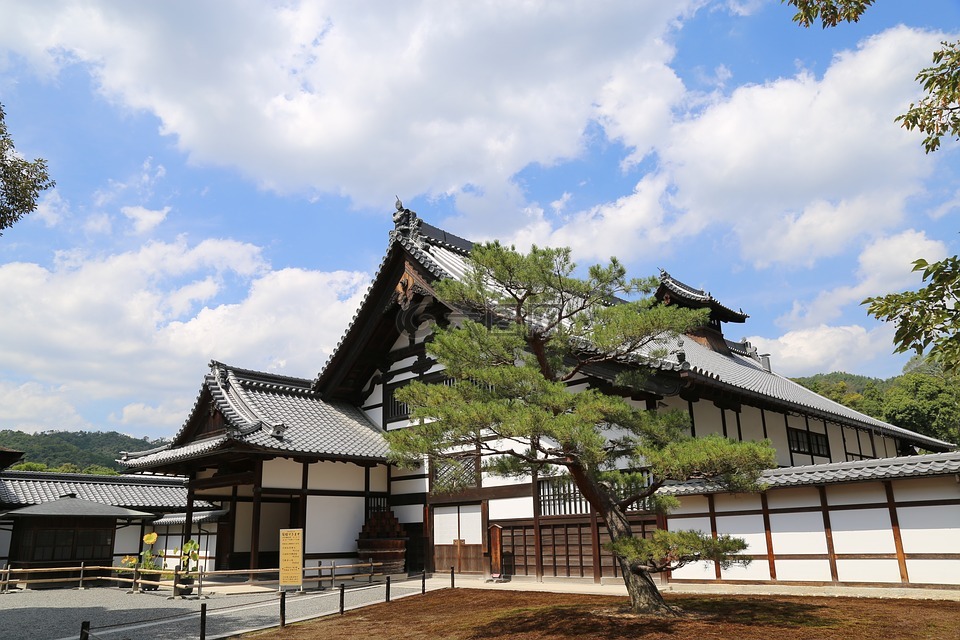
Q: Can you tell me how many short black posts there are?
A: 7